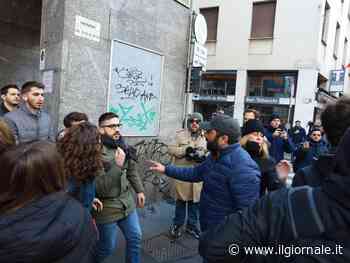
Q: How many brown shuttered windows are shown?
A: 2